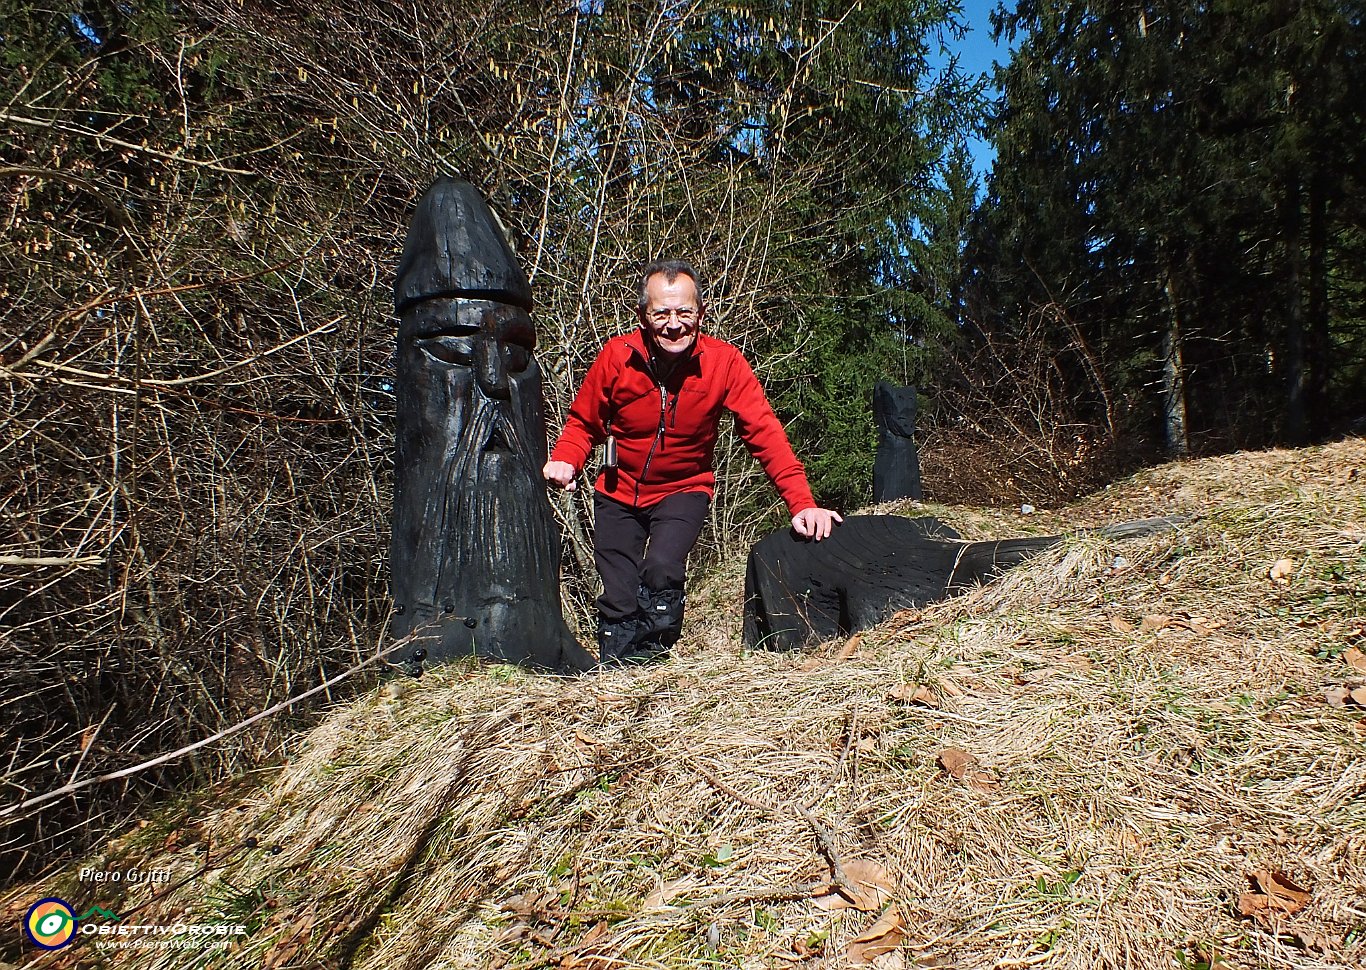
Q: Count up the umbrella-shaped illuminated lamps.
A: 0